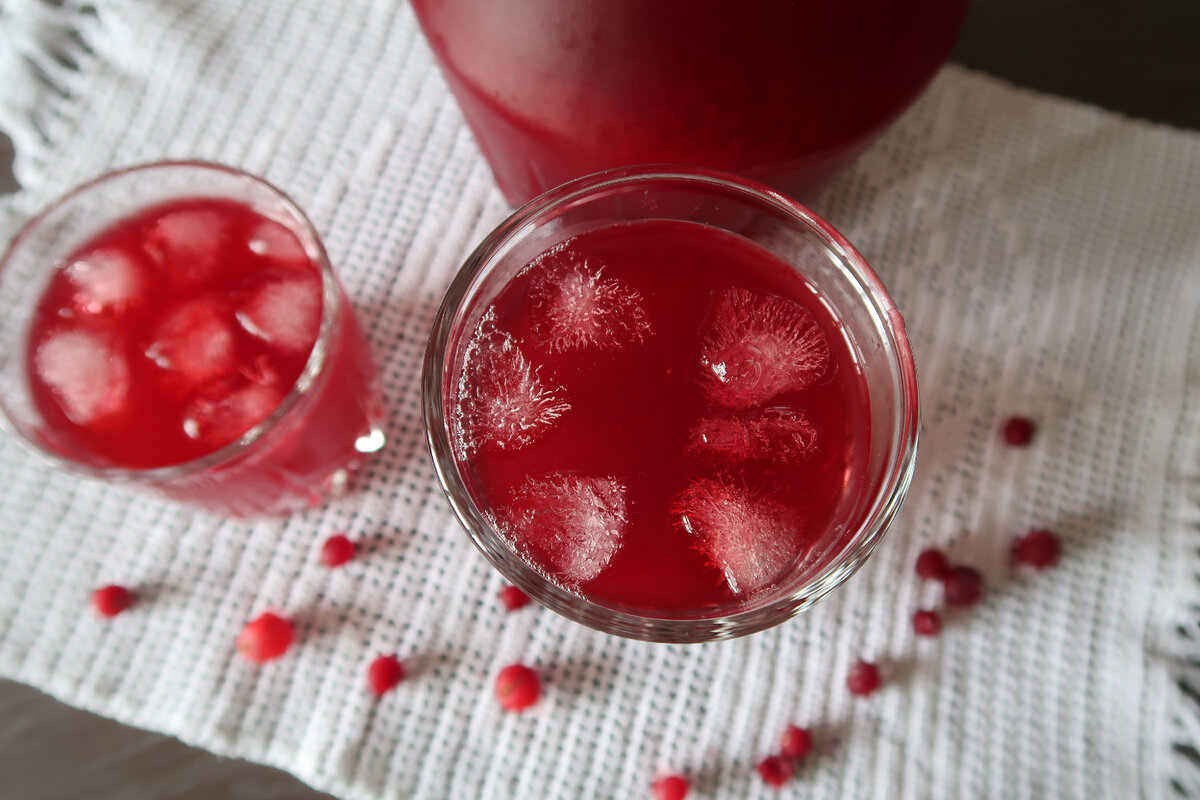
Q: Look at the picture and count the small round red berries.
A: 15